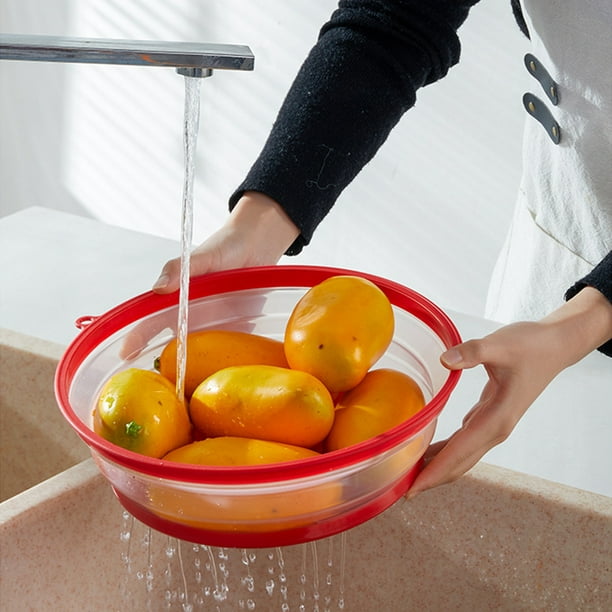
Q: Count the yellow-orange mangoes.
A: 6